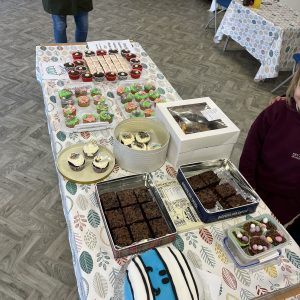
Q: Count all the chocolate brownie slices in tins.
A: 14